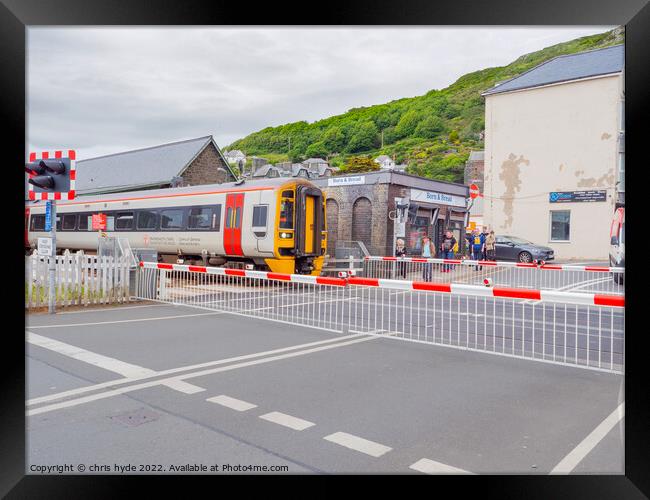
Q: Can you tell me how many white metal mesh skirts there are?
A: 4